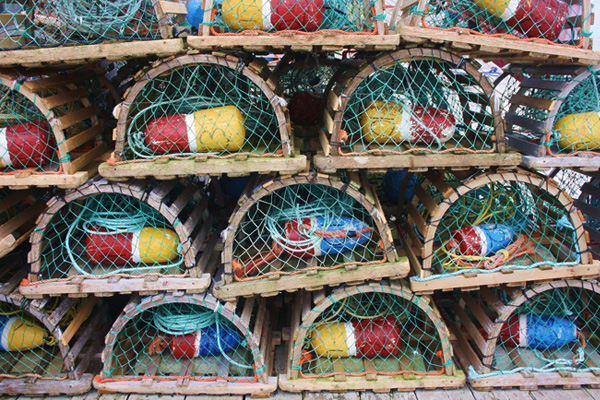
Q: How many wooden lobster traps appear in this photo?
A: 14